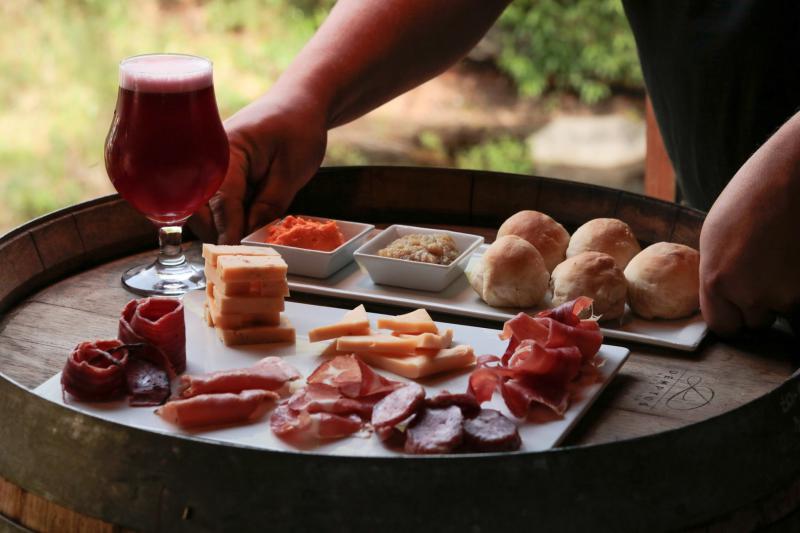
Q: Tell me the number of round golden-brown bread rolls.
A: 5